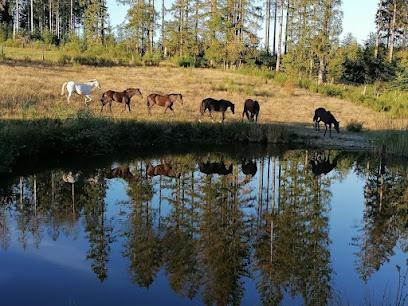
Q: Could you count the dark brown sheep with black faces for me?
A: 0